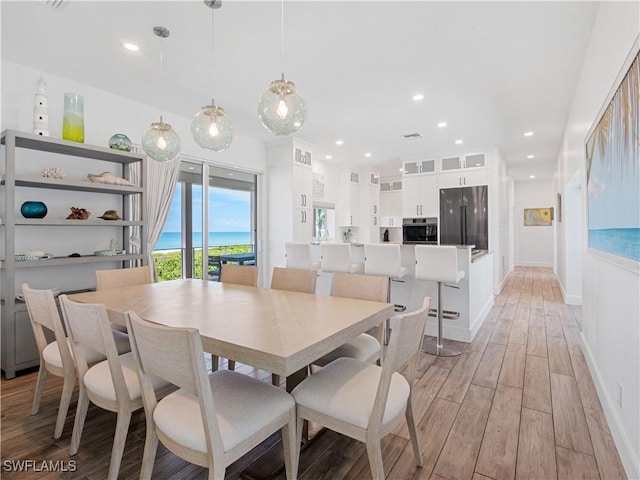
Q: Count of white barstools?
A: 4